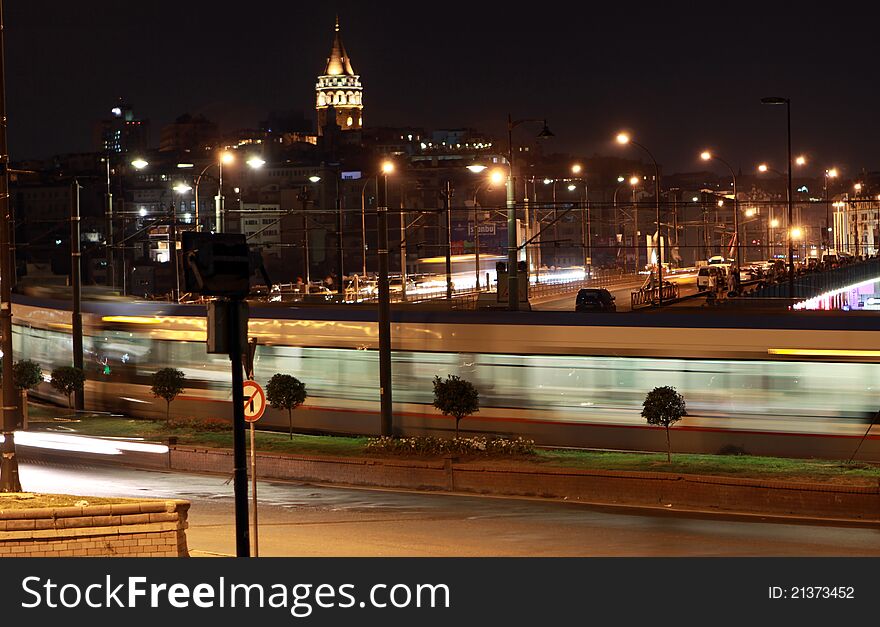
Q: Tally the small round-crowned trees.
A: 6